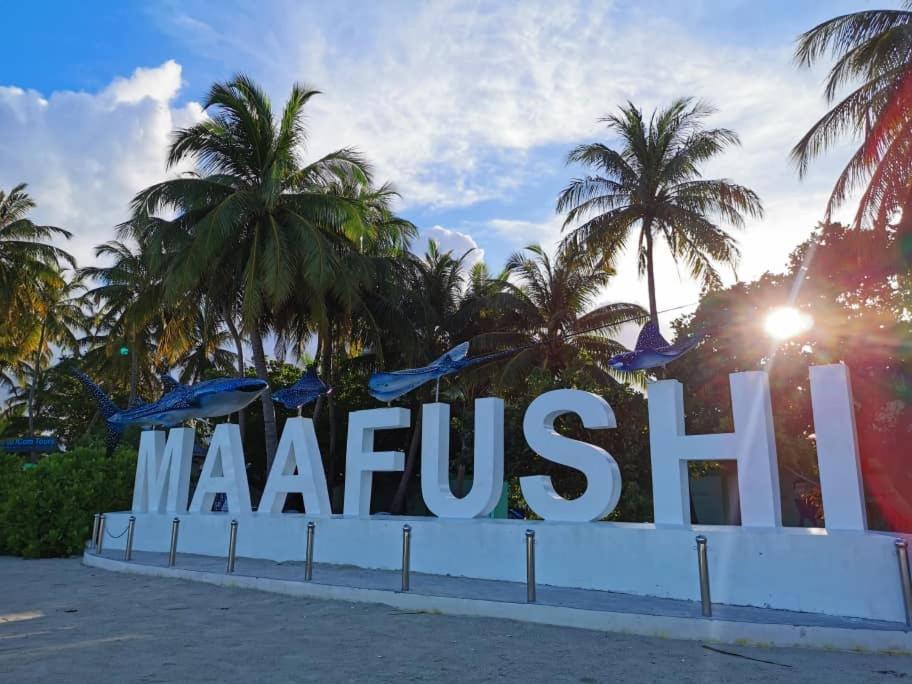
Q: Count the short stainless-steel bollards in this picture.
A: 10